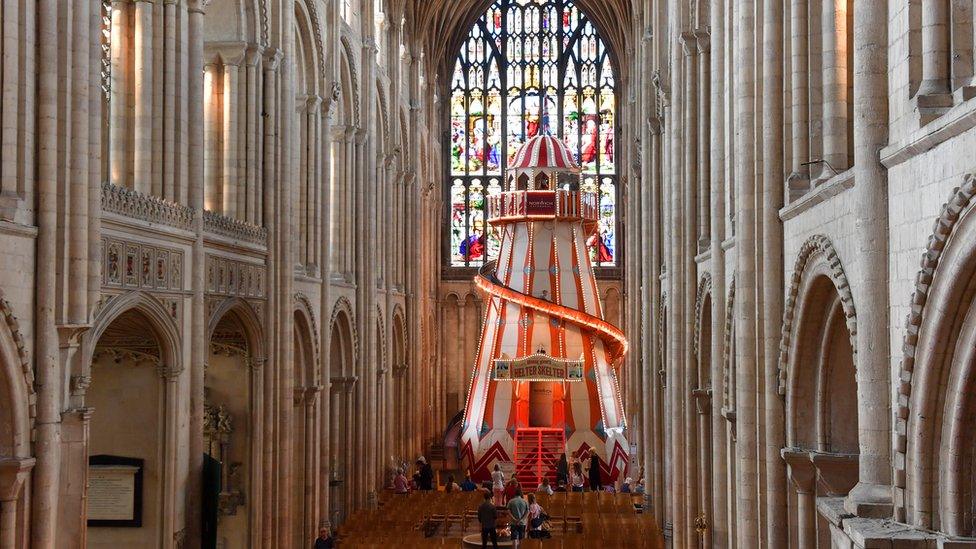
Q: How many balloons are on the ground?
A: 0